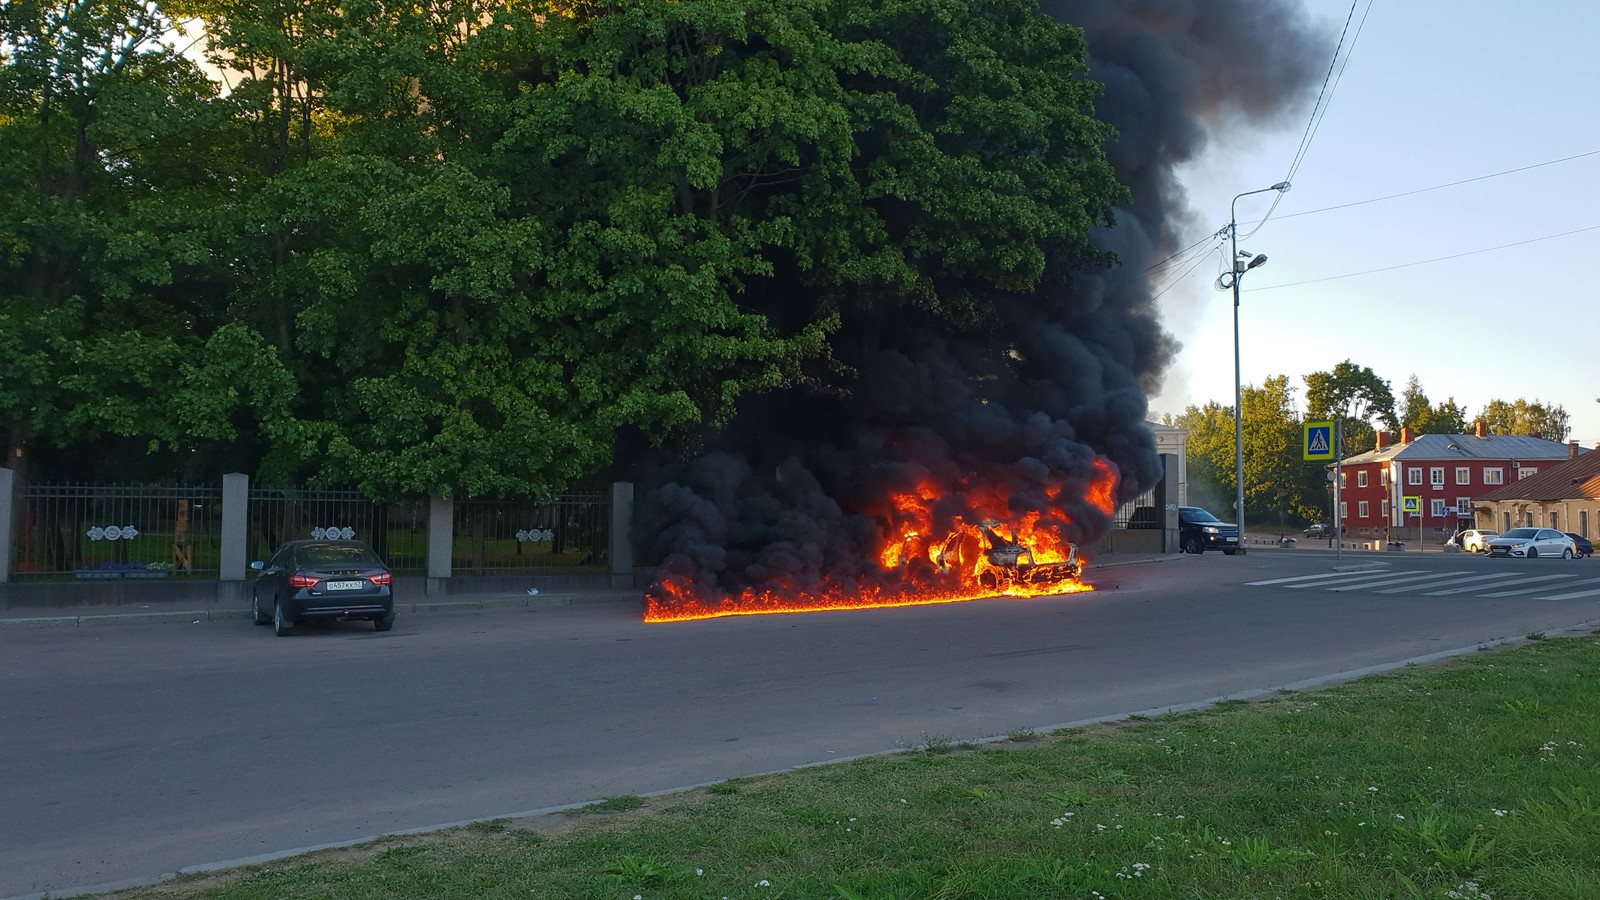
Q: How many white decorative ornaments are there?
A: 3